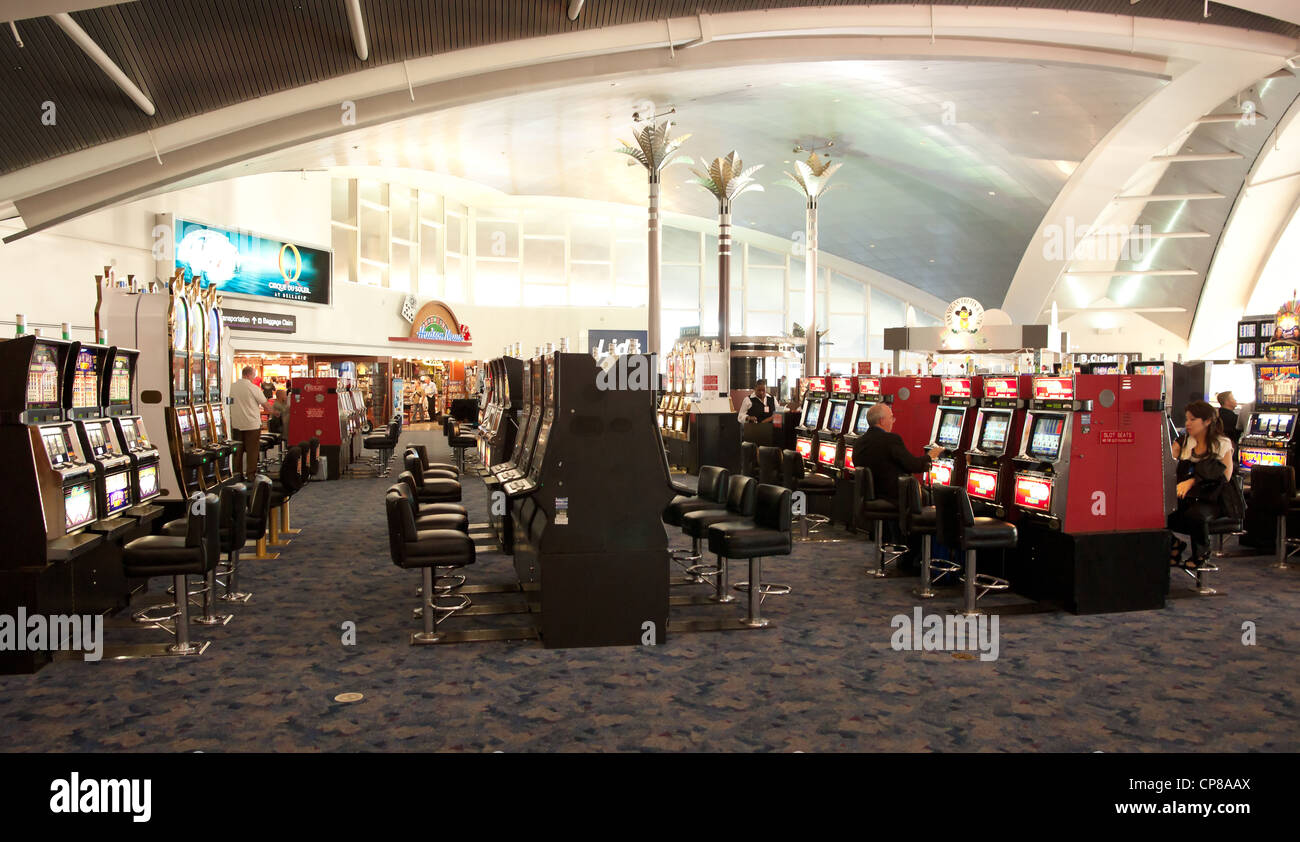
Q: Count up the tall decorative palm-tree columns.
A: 3